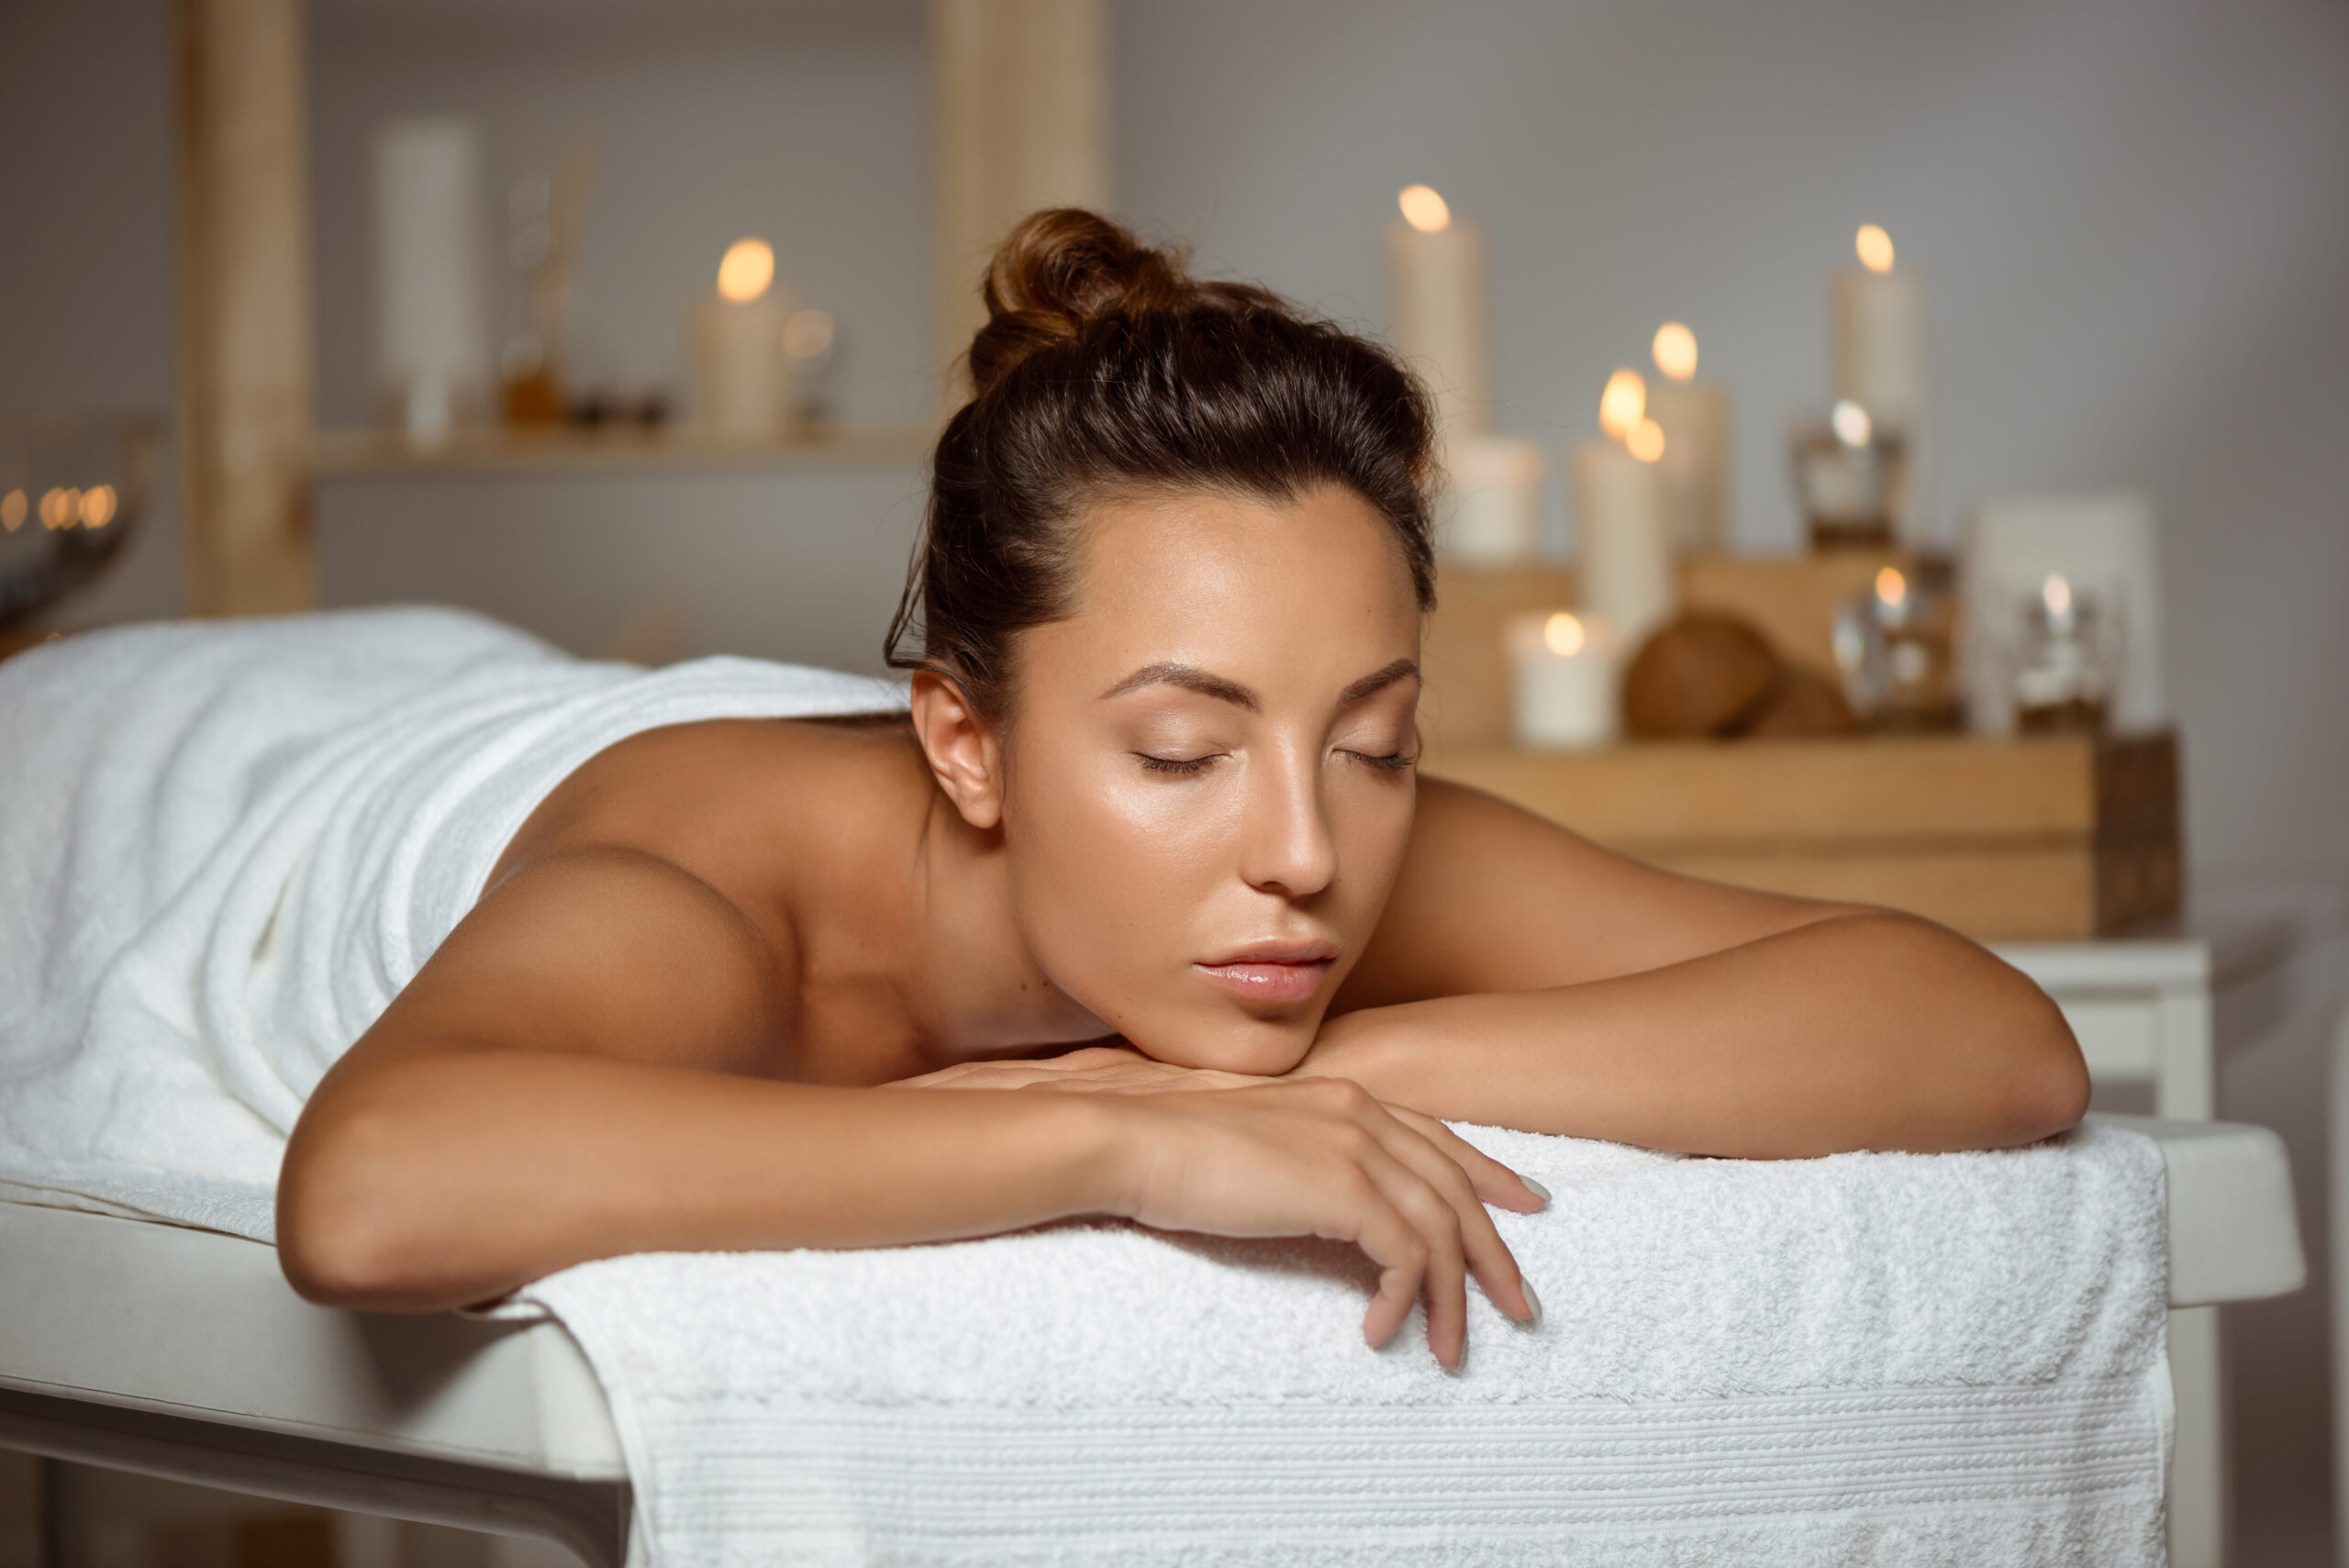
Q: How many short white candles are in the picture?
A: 2